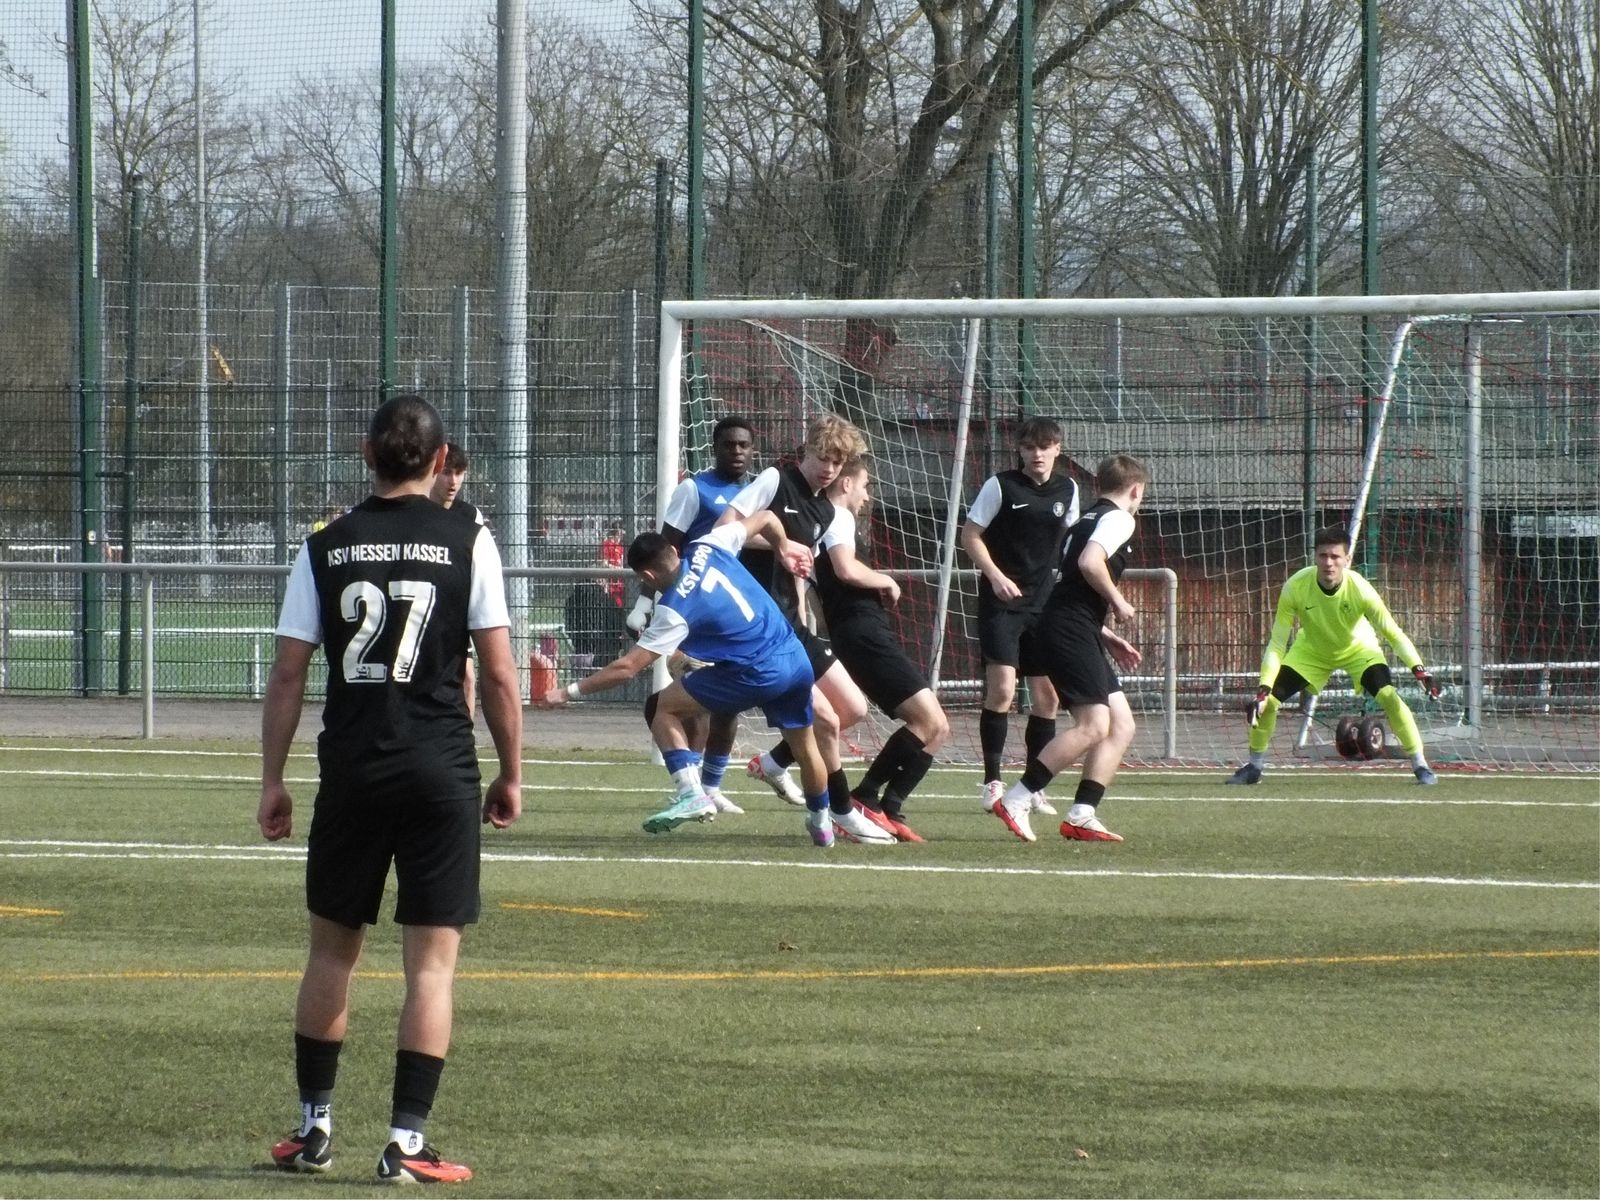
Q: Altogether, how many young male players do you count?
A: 9